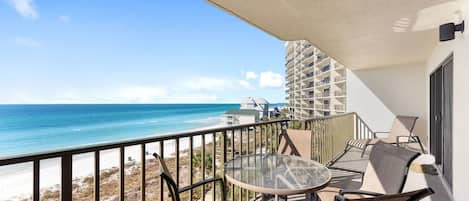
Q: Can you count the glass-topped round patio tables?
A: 1